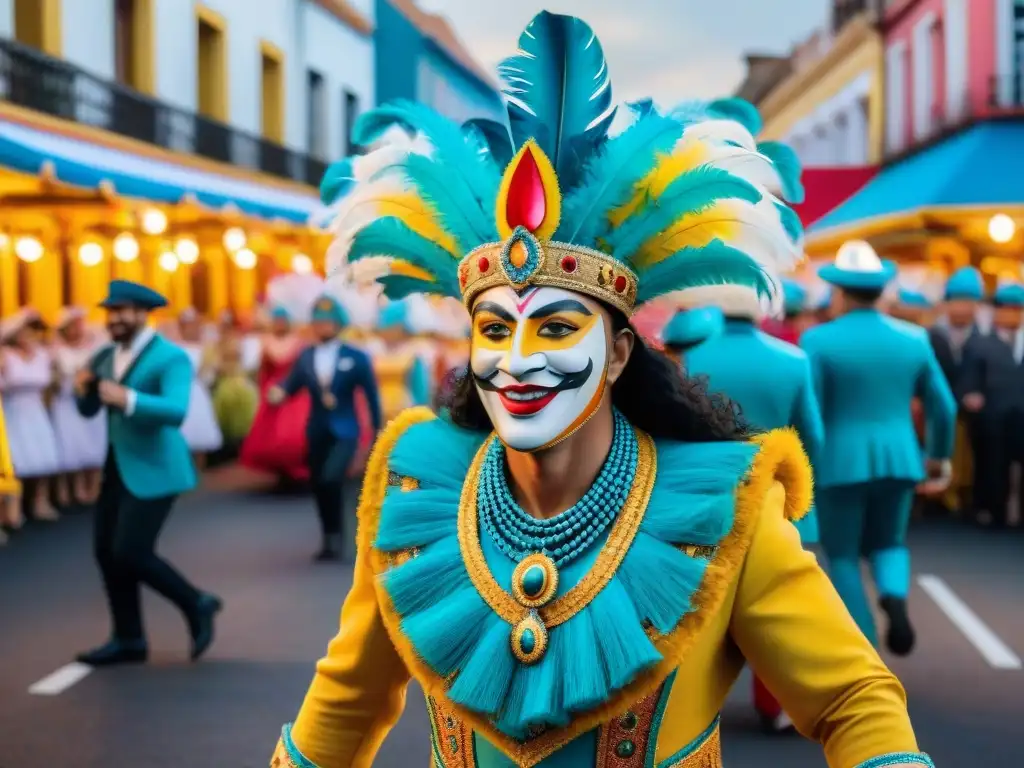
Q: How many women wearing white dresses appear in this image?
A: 3